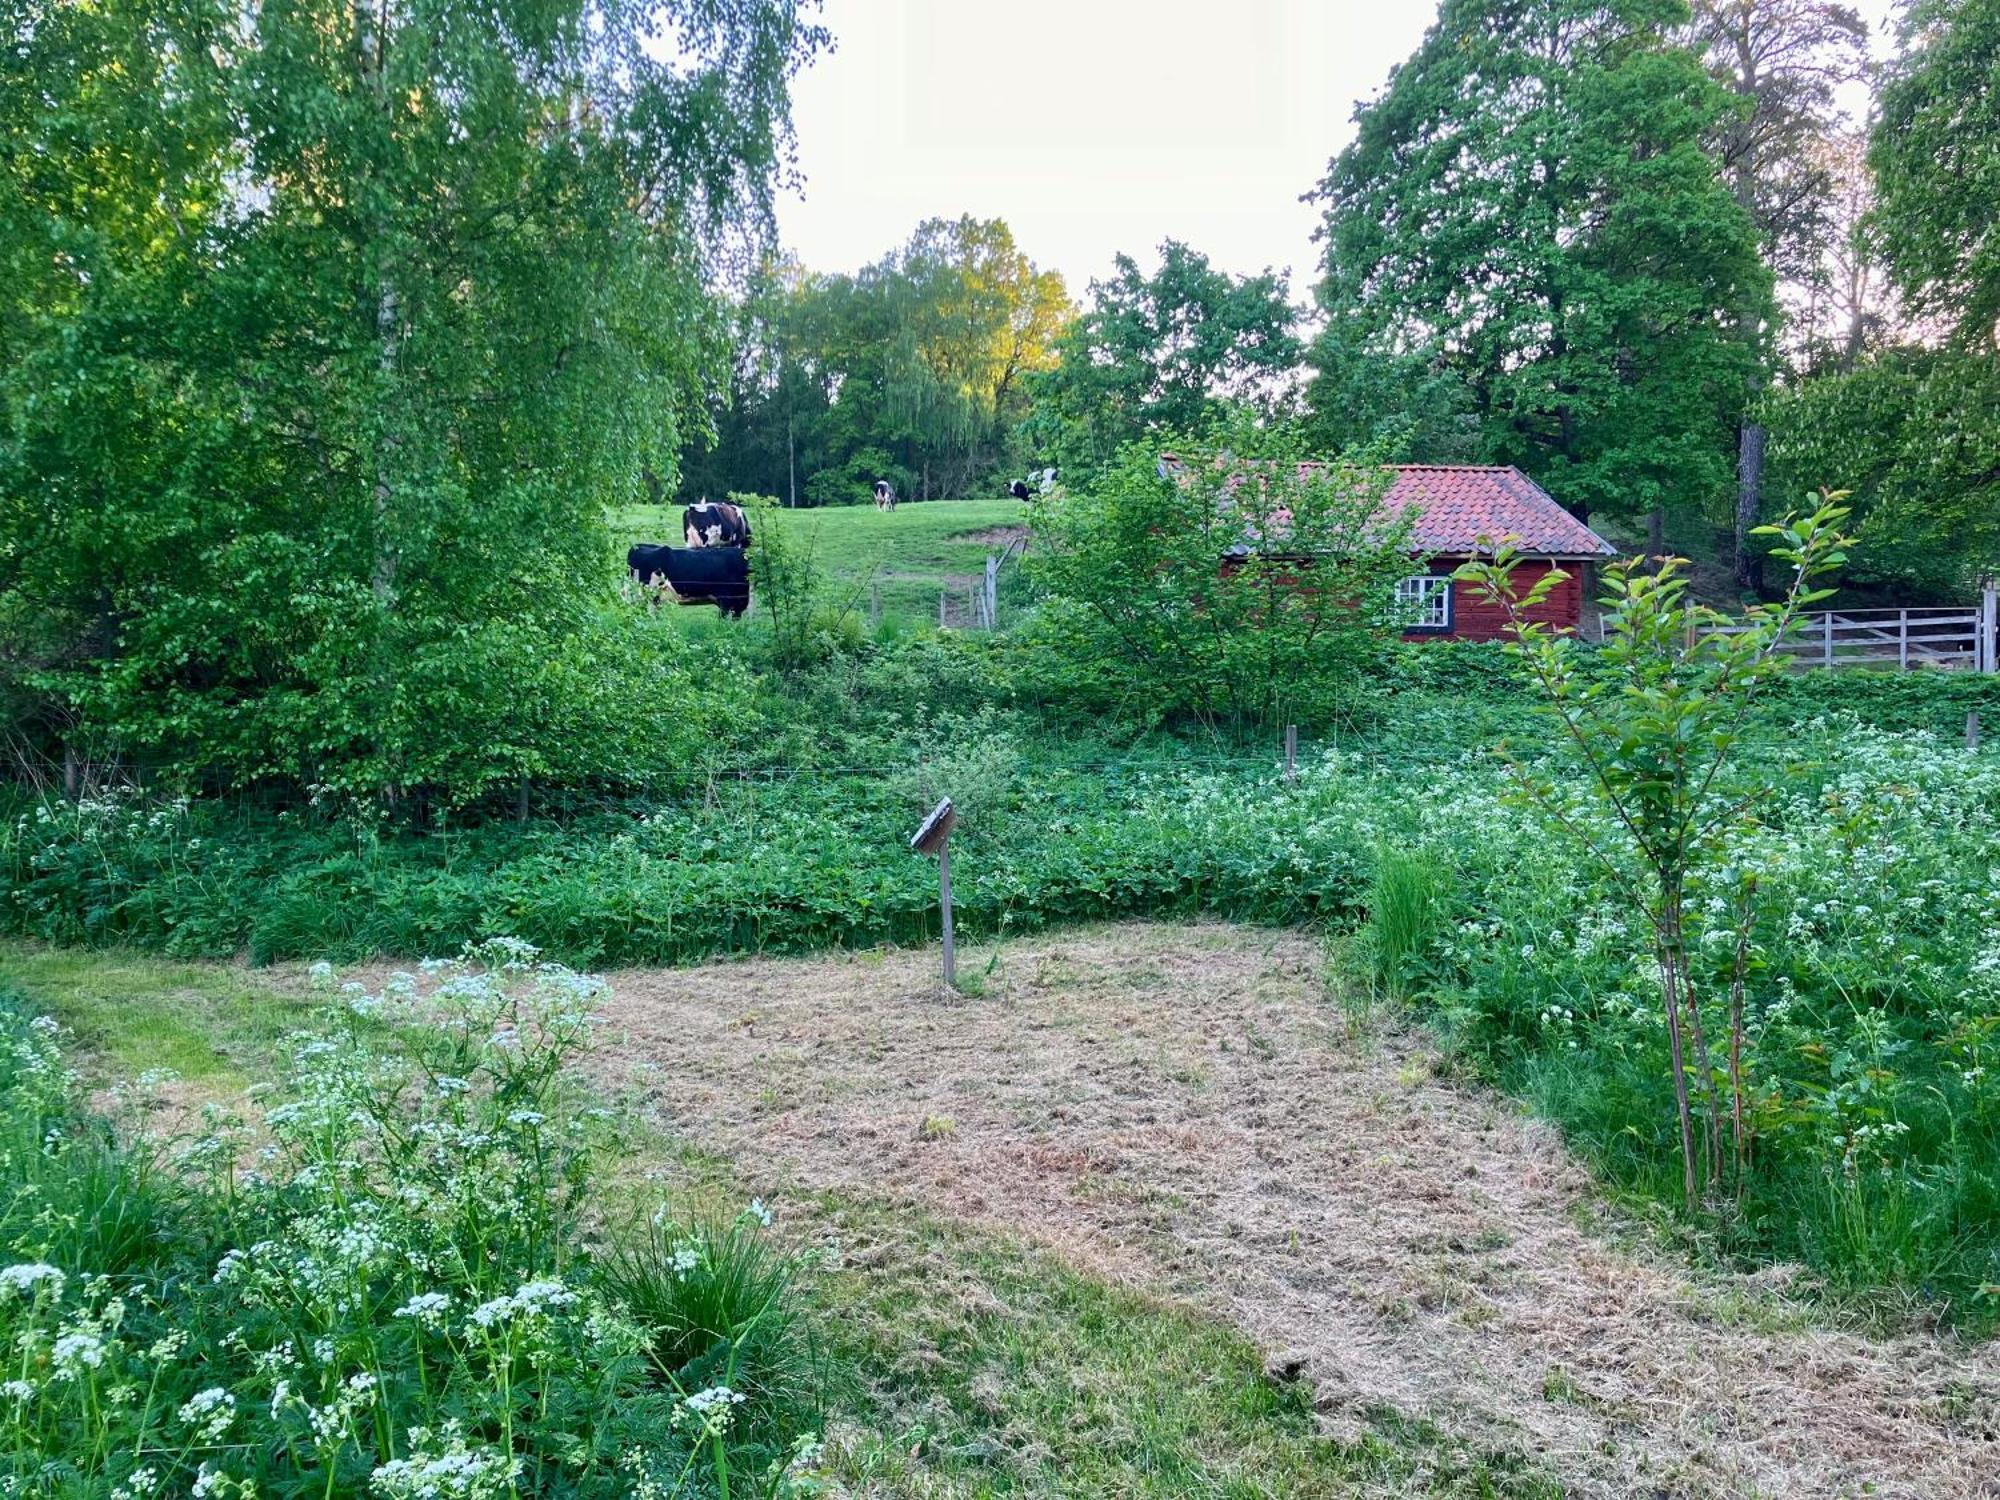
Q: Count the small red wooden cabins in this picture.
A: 1